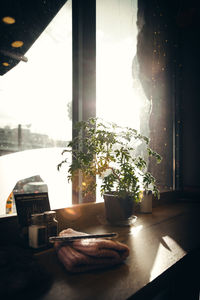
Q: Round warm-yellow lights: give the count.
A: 3